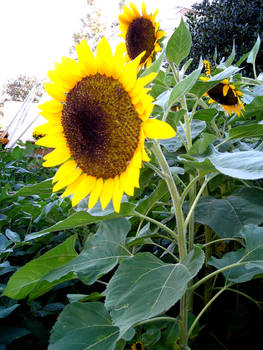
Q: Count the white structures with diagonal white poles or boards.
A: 1